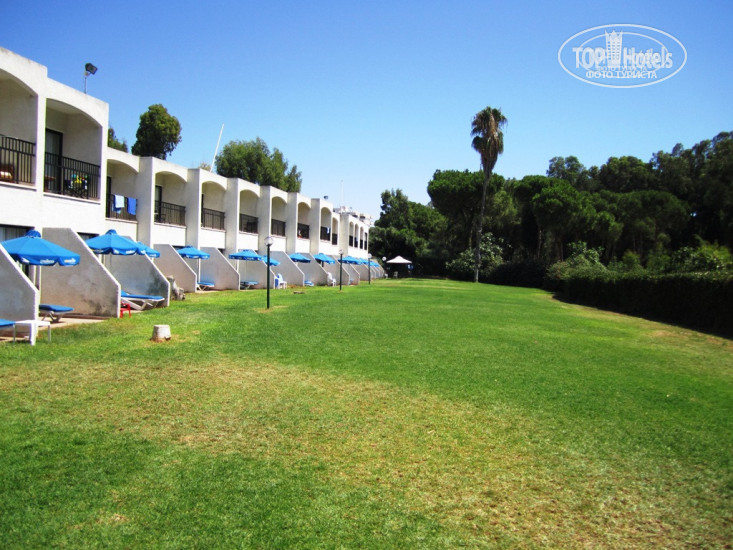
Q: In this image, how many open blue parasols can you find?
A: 11